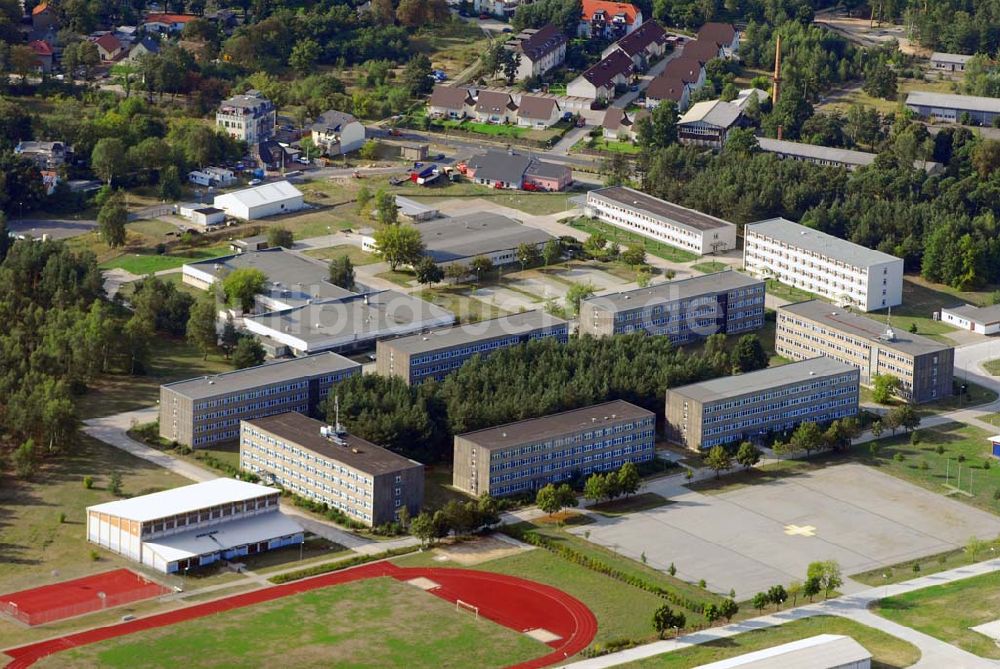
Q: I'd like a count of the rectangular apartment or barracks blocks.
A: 9